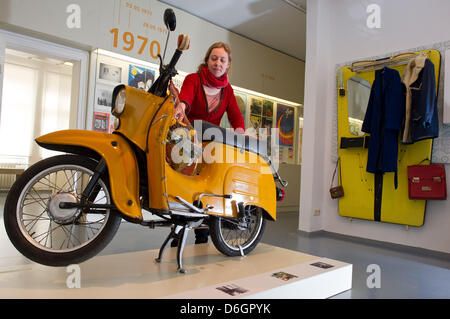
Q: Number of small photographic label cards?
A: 3